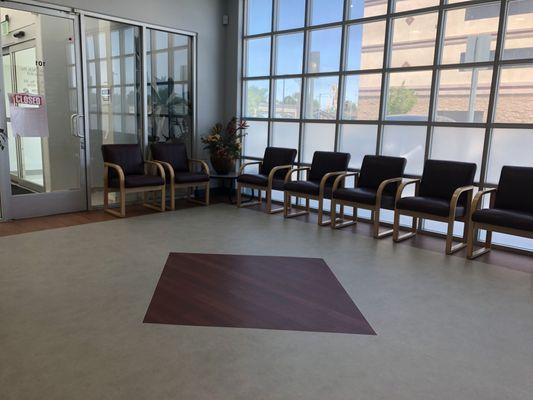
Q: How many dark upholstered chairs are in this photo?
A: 7